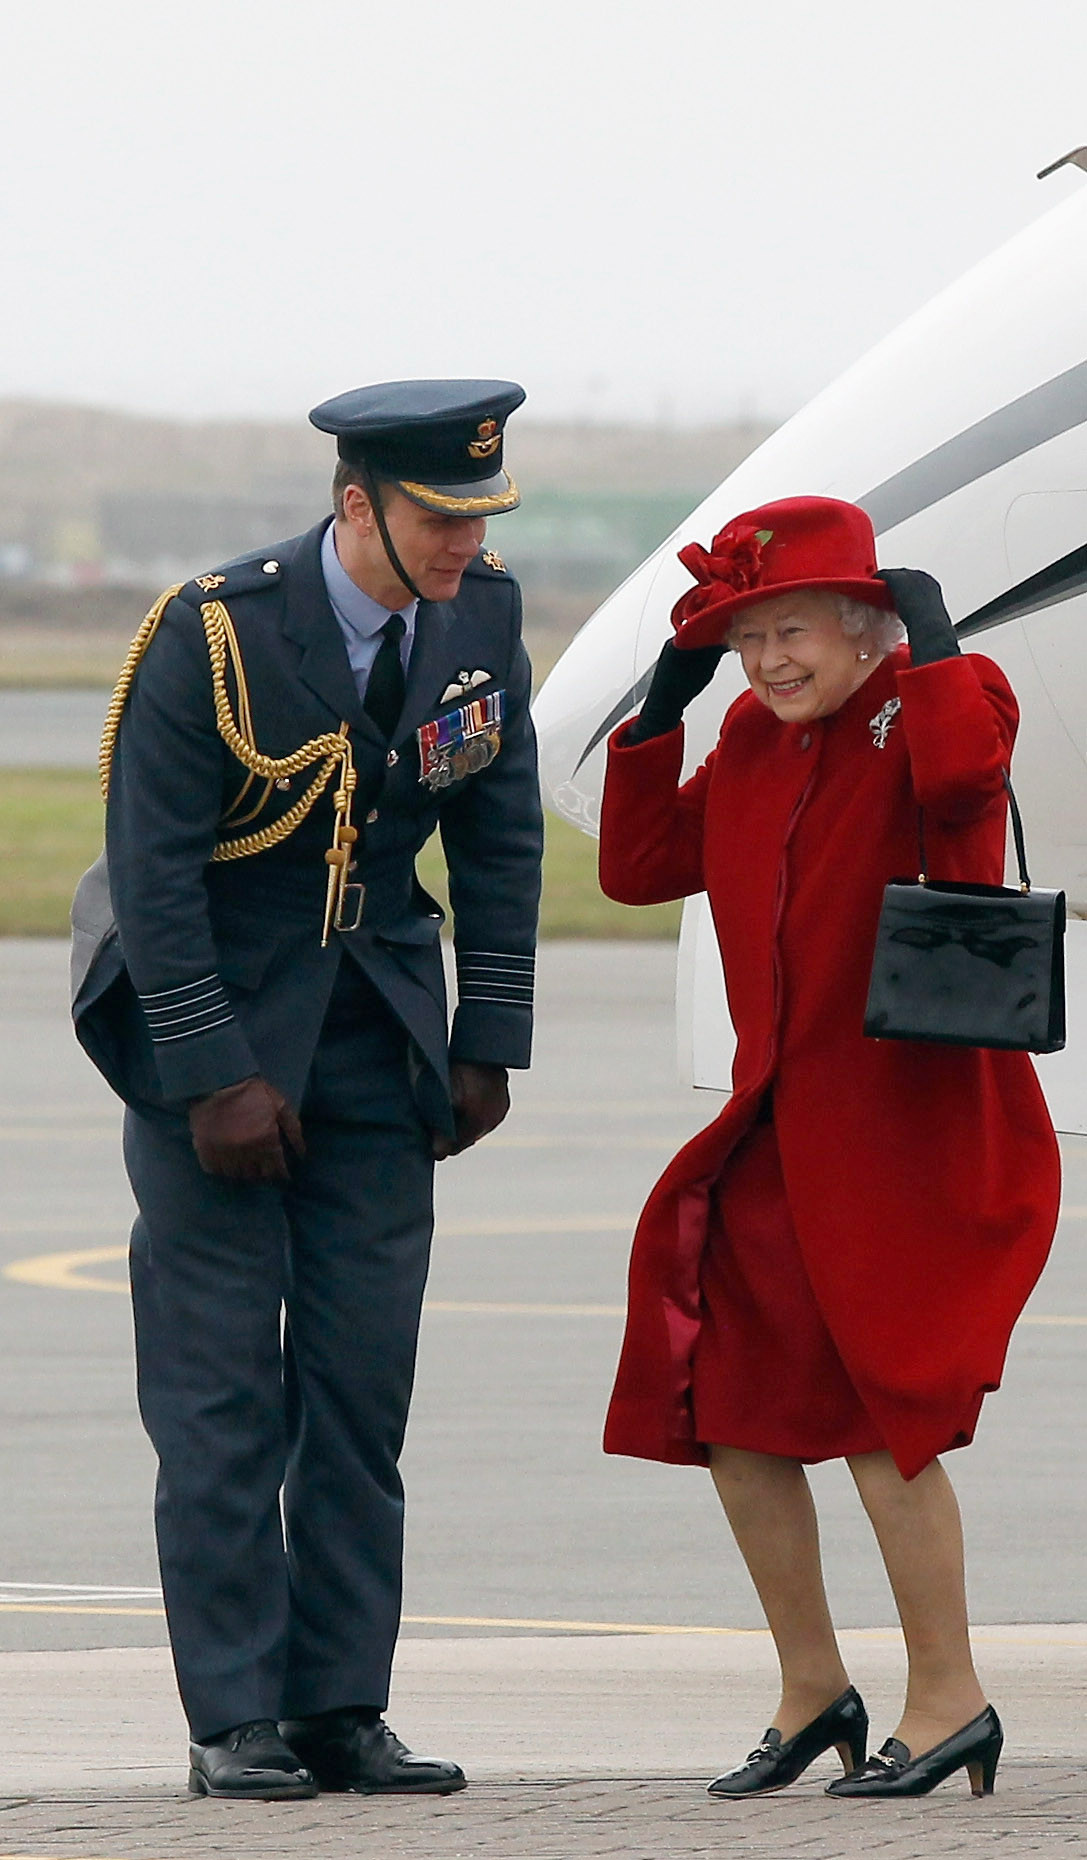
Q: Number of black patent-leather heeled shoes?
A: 2